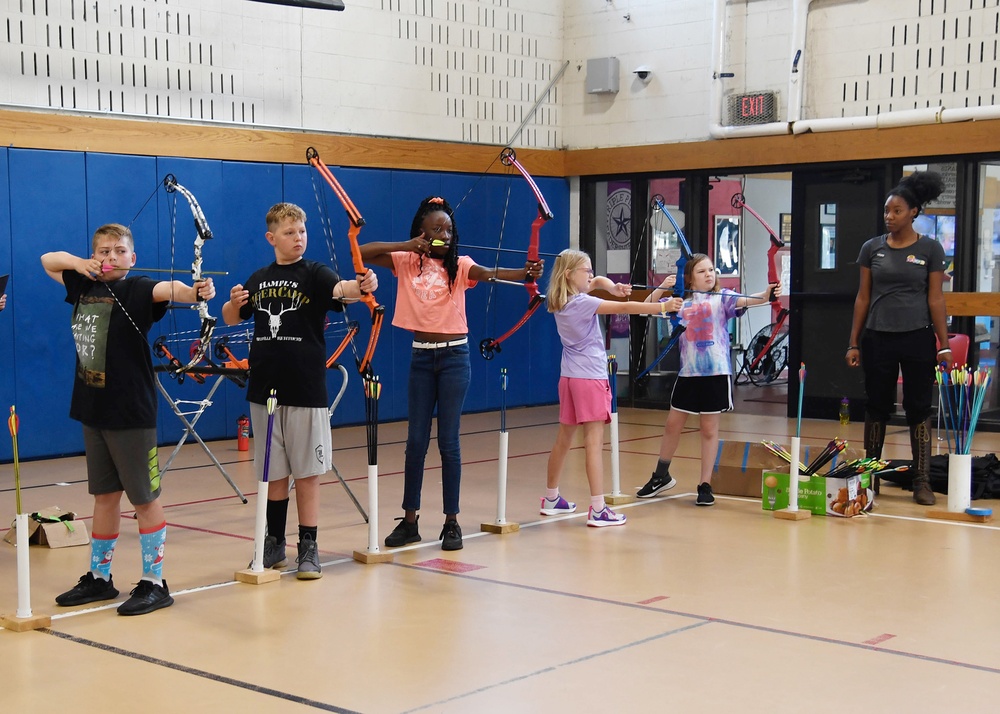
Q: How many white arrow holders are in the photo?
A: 7